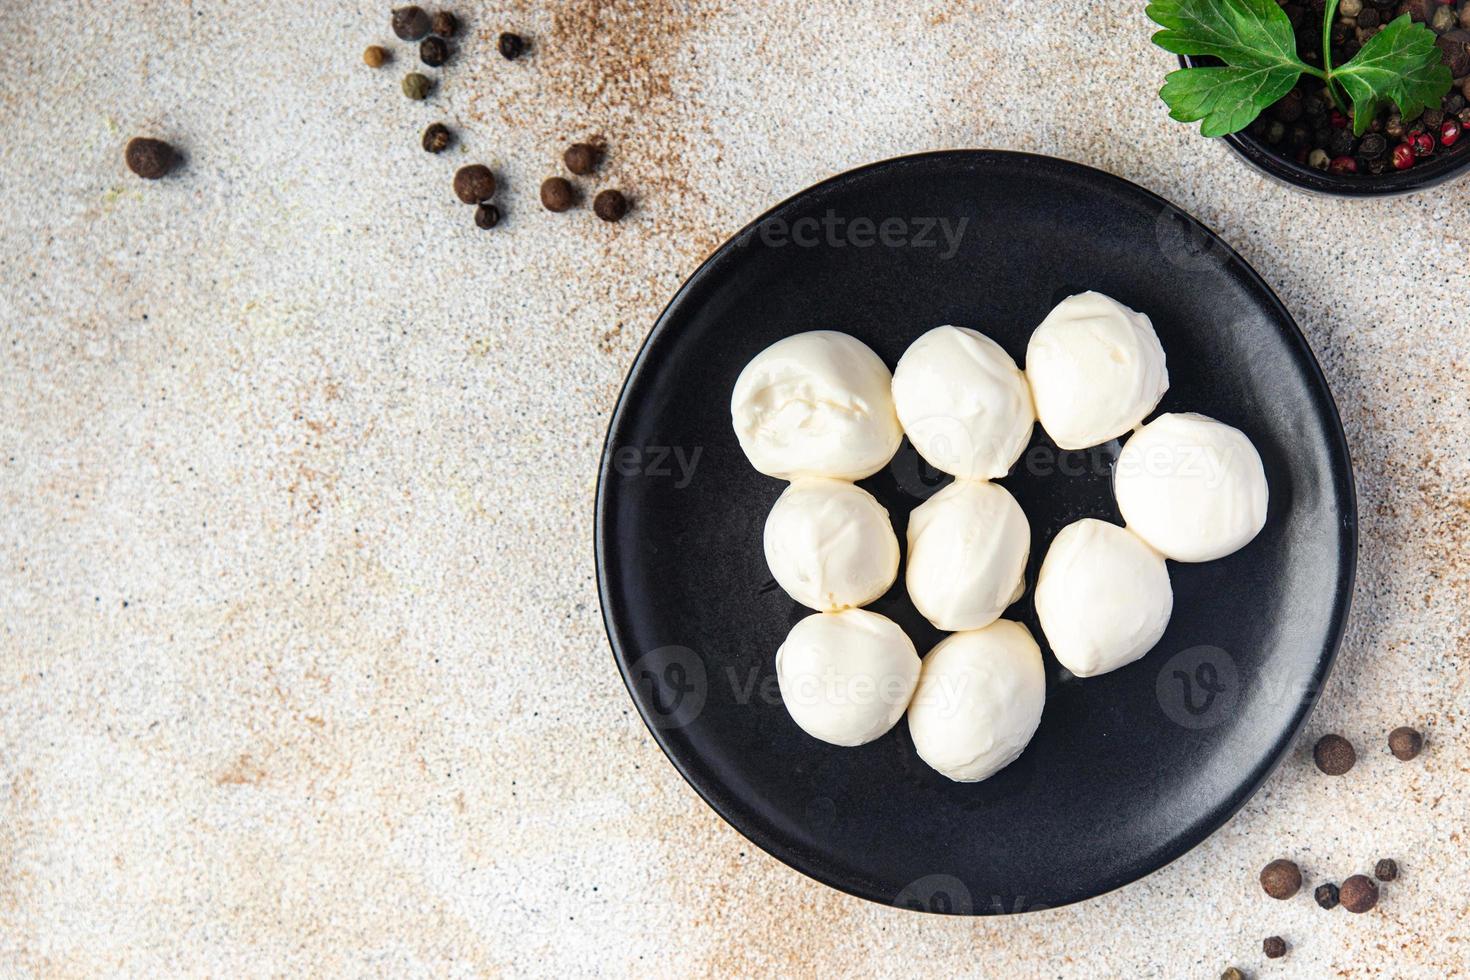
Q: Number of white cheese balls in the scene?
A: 9